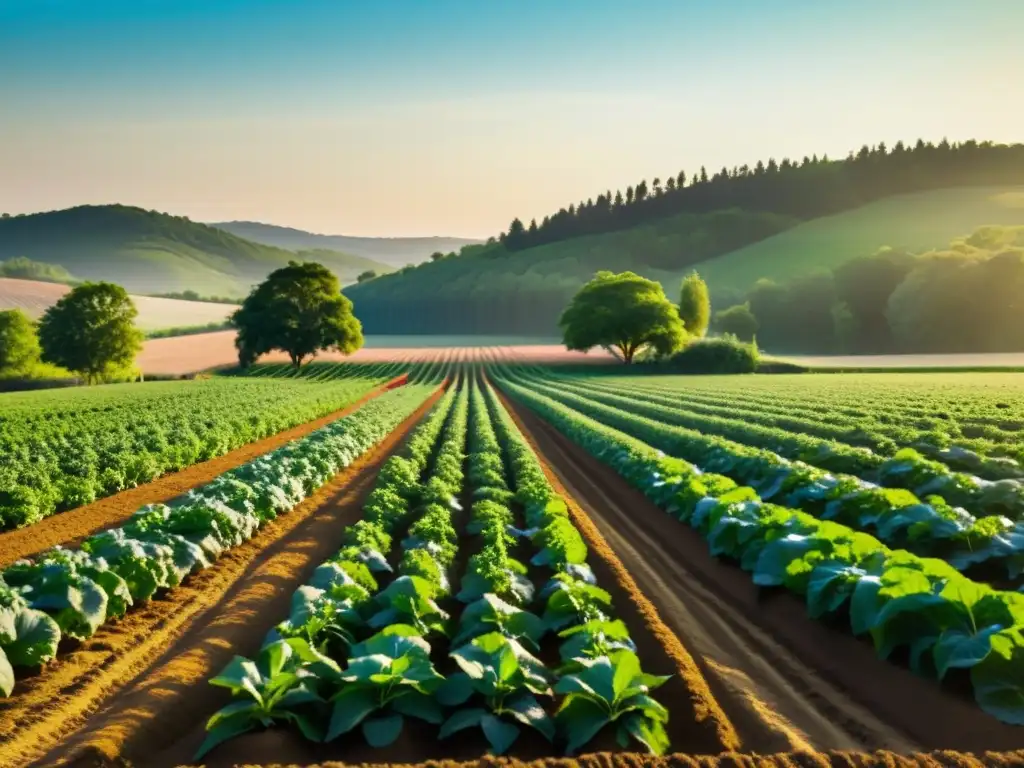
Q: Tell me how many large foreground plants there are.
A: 4